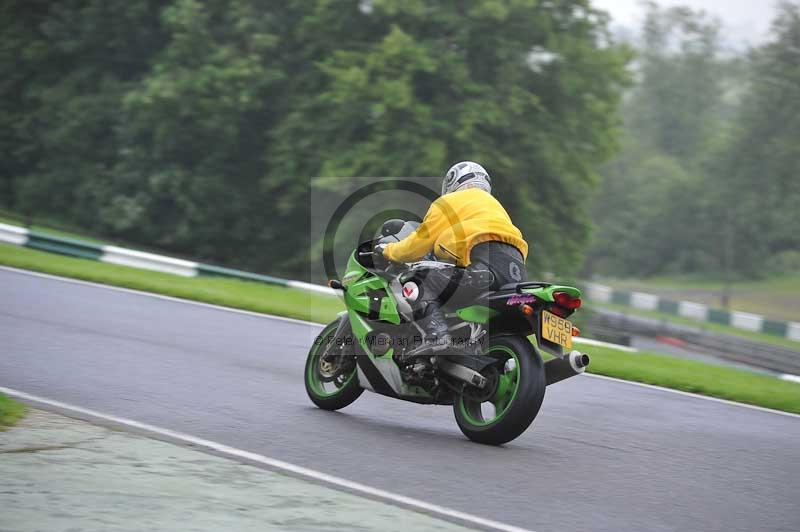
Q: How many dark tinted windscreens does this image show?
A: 1